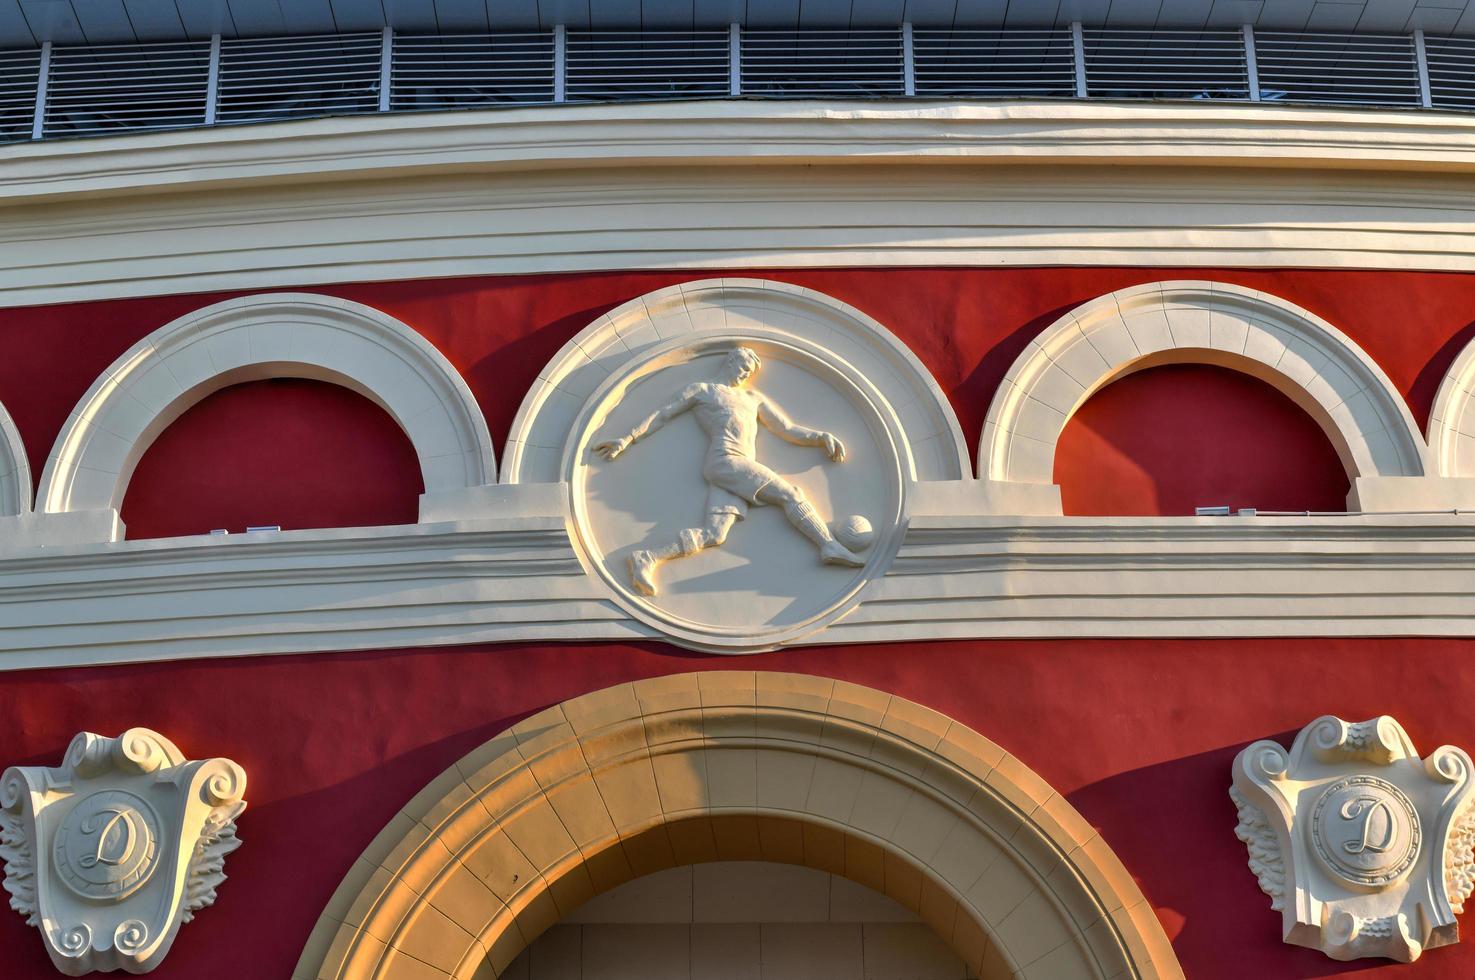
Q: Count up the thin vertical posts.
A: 9